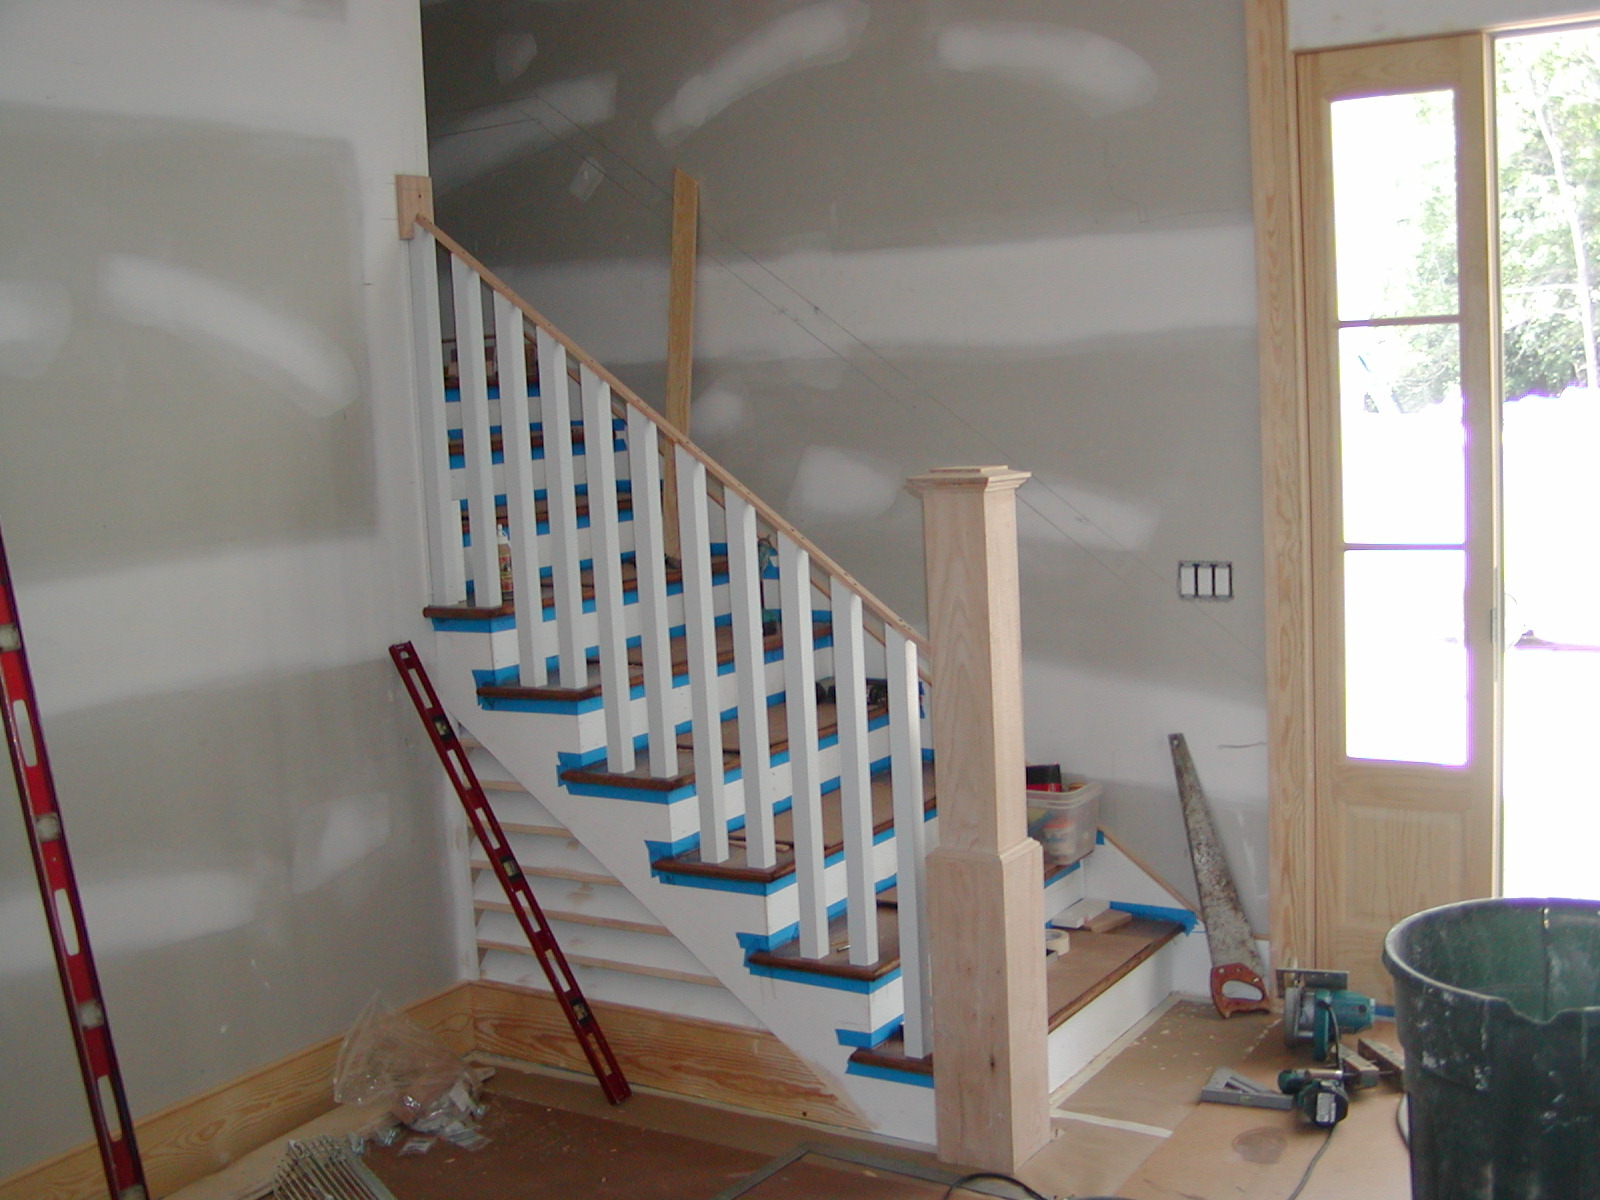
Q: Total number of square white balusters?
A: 11